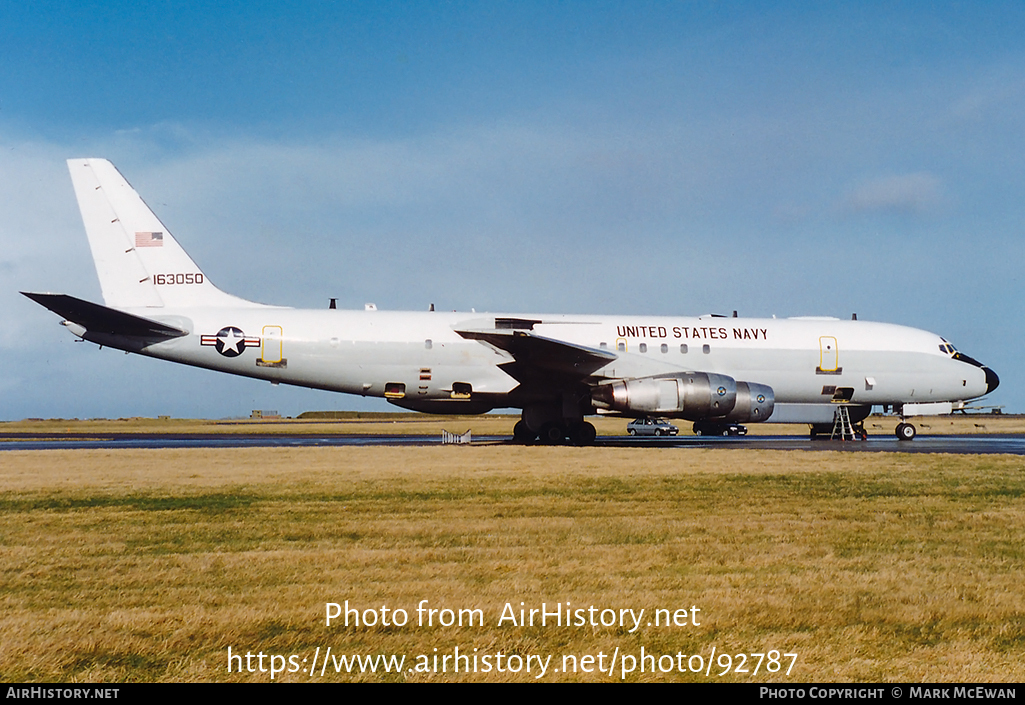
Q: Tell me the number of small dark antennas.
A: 4